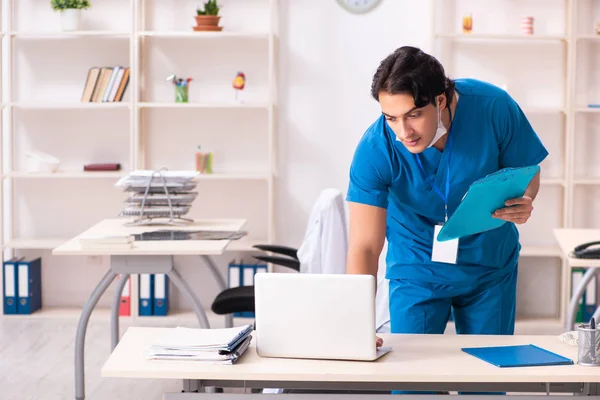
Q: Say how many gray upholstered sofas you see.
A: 0